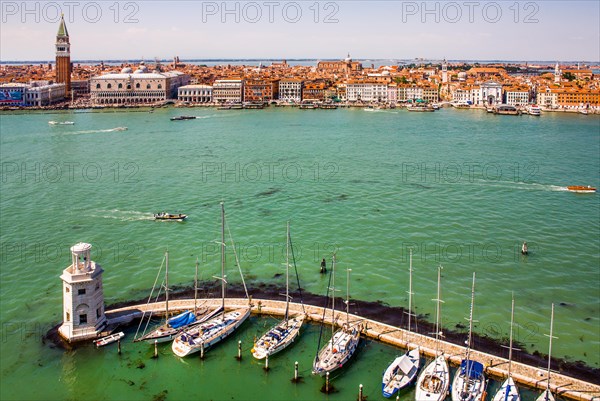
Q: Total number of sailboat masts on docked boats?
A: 11